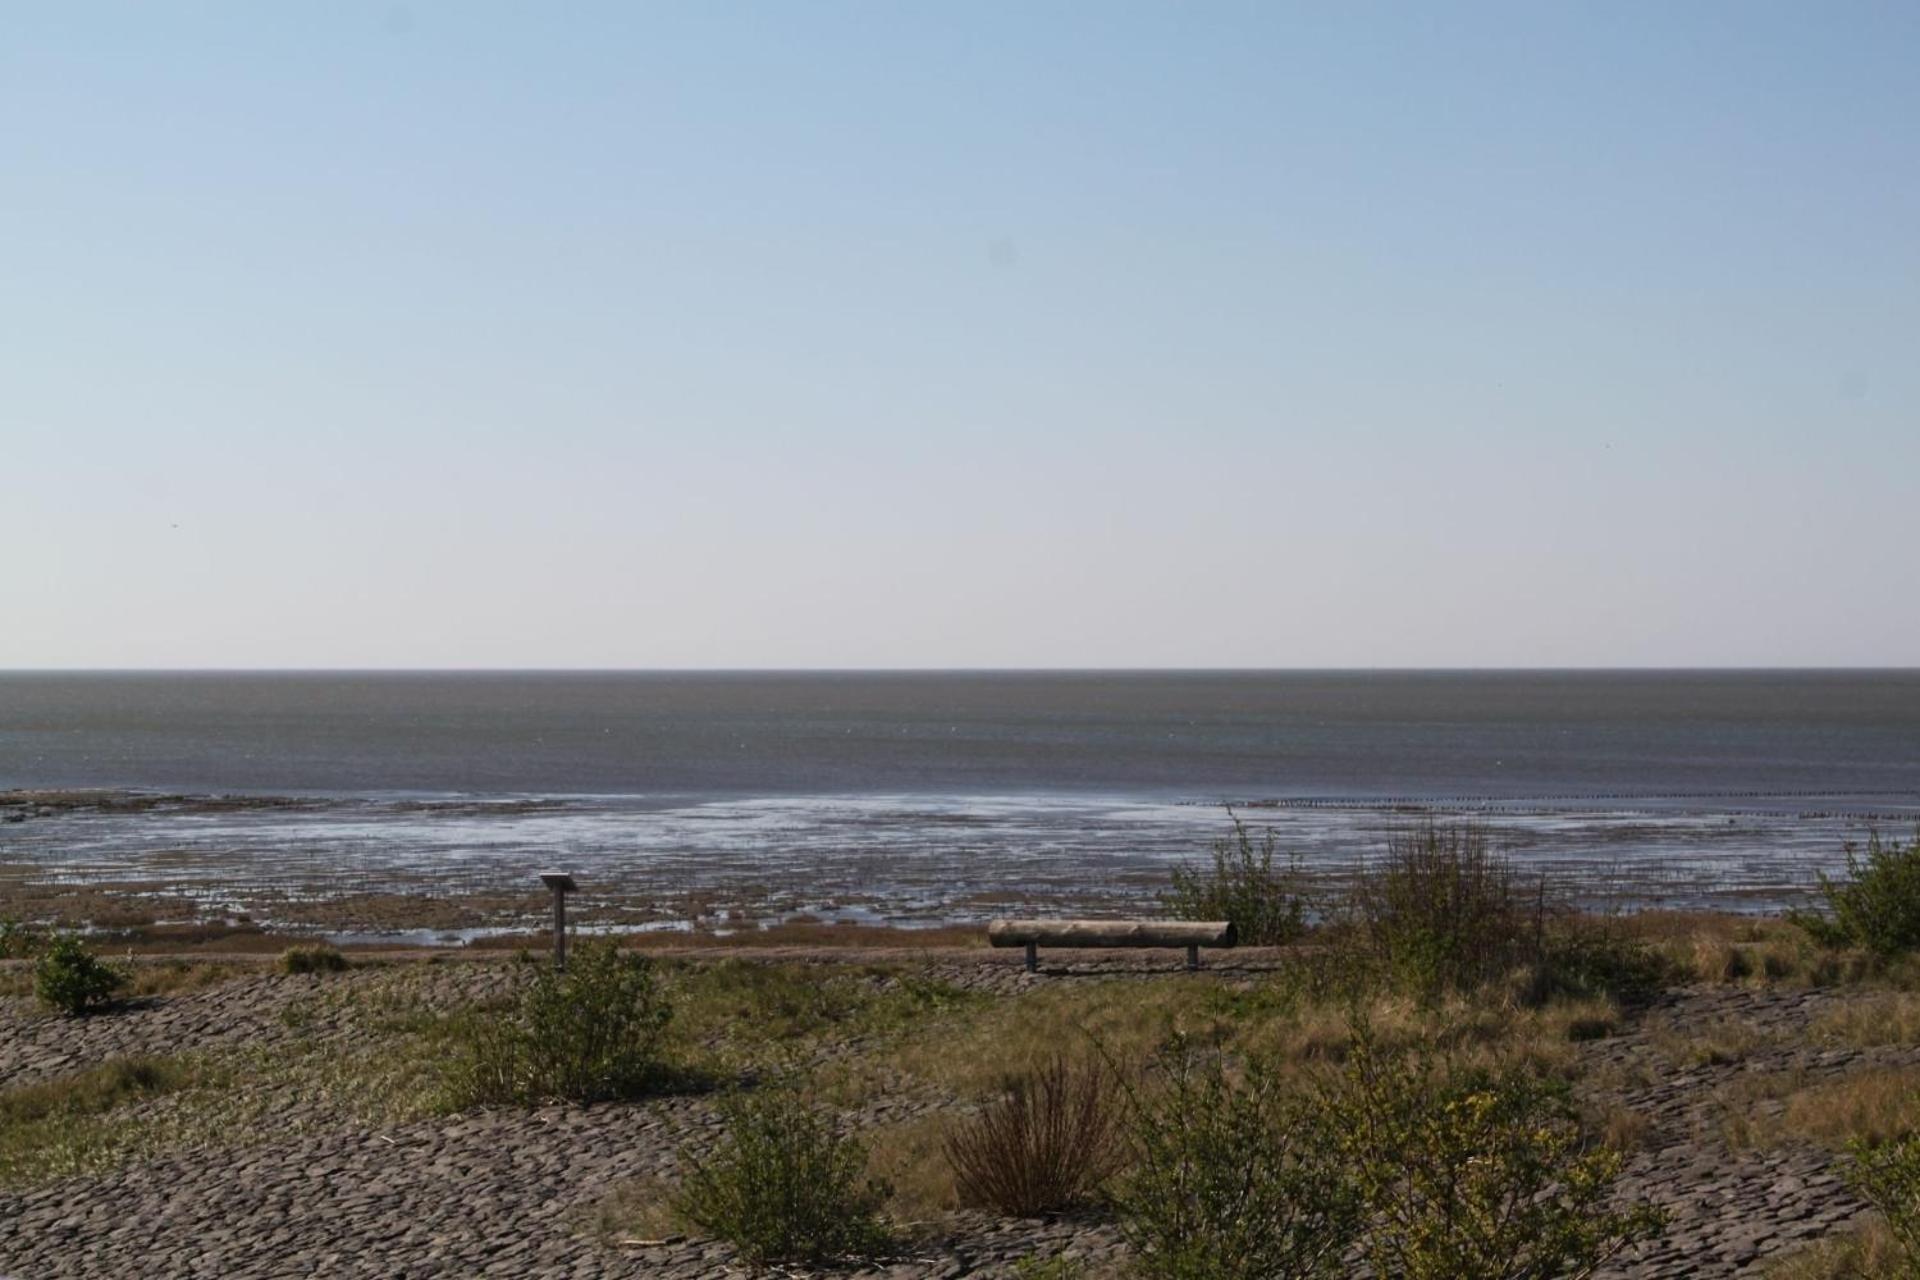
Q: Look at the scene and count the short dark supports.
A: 2